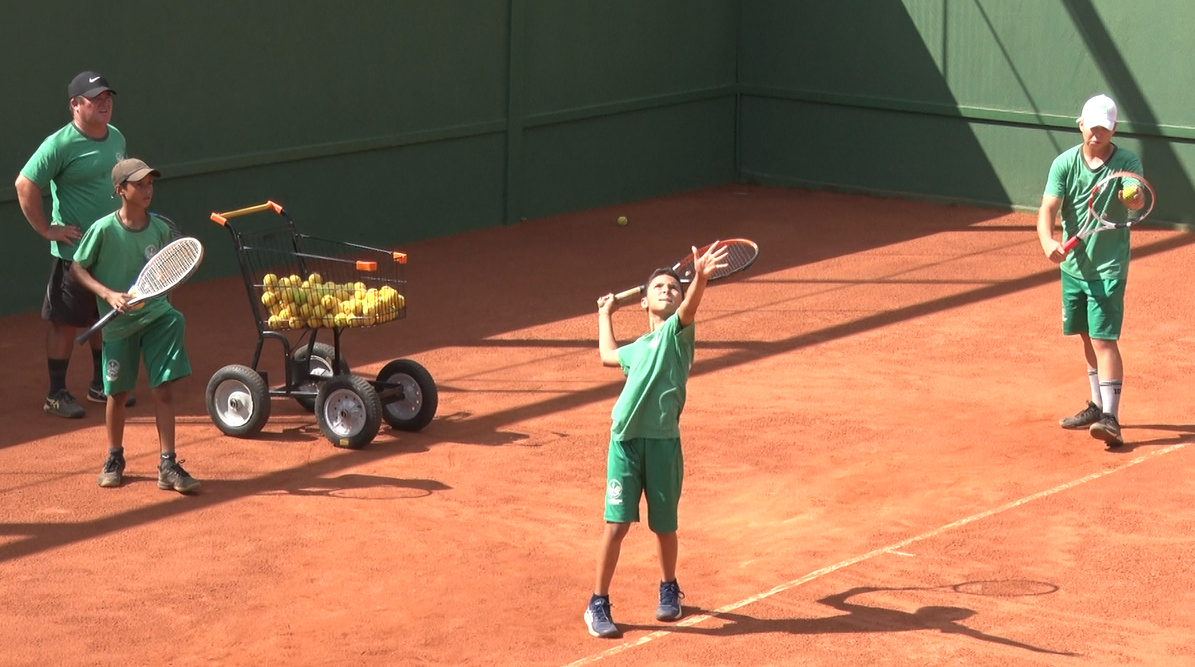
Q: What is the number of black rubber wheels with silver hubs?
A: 4